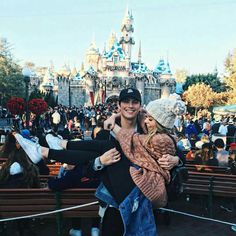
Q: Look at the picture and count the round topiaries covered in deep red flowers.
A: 2